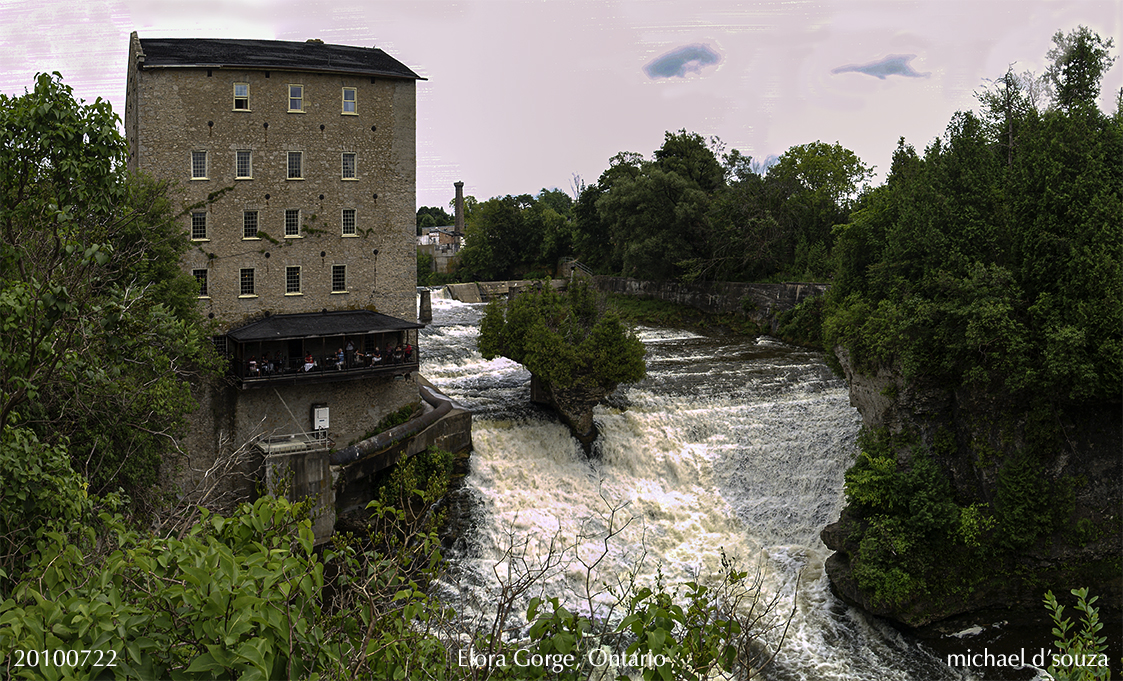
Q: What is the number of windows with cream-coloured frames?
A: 15